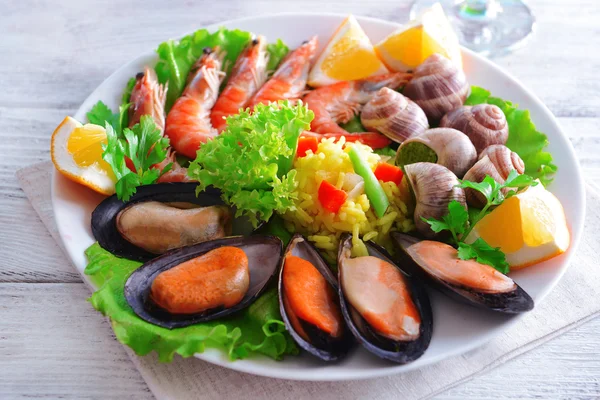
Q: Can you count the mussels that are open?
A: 5